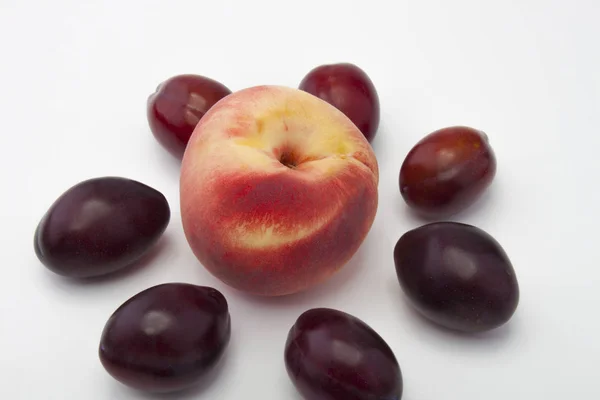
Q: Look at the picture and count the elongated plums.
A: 7